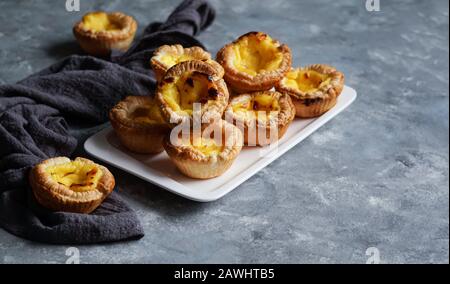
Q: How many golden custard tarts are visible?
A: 9